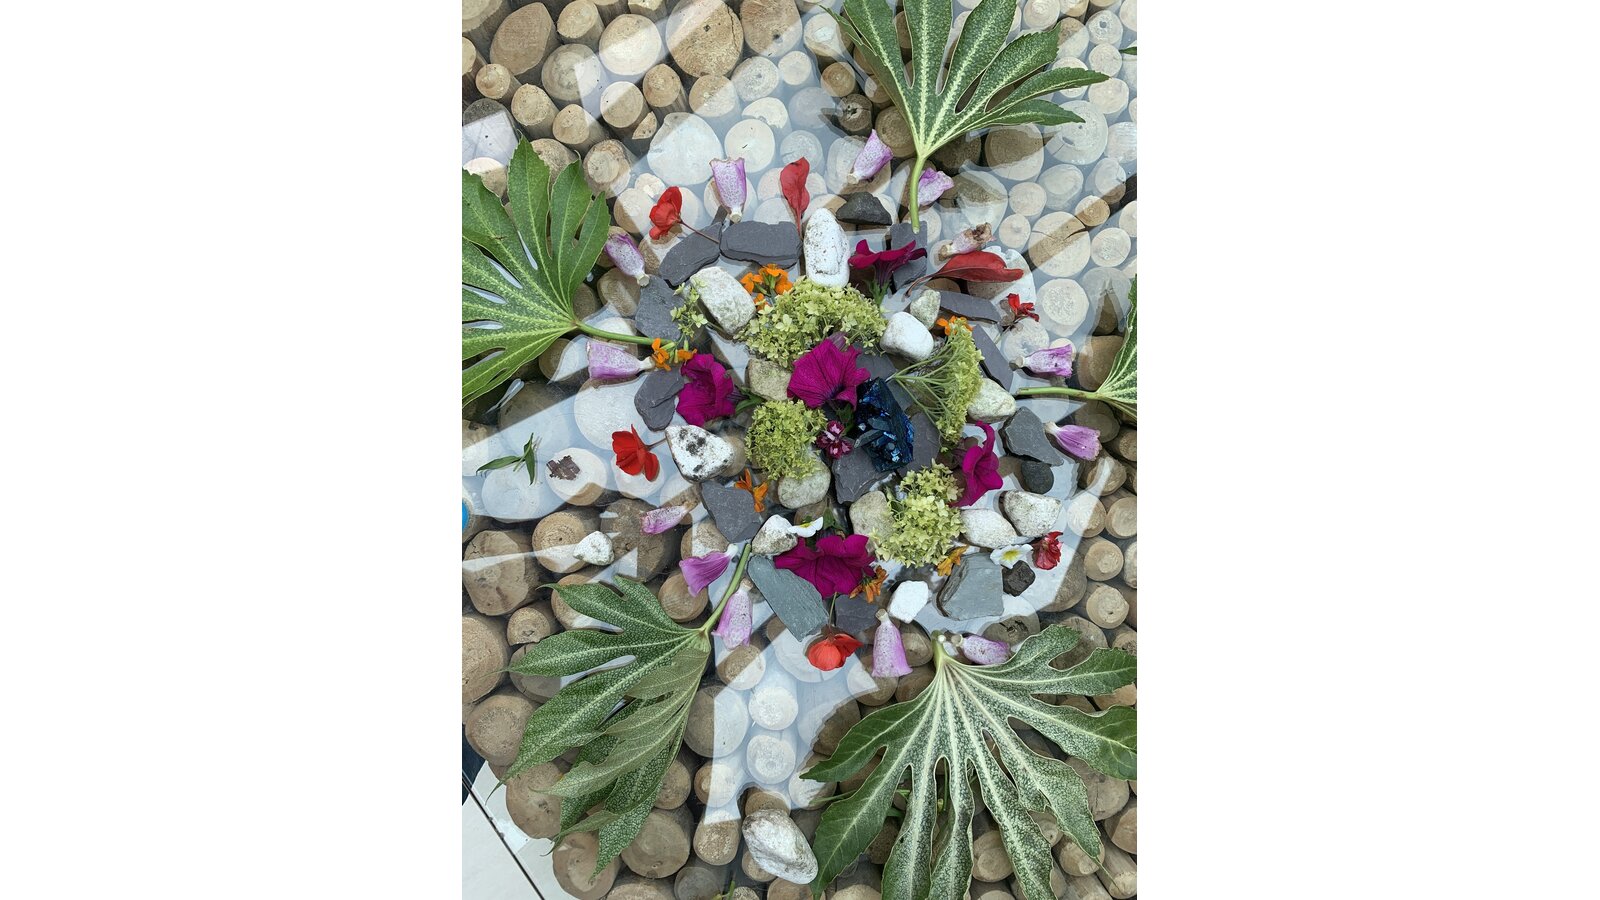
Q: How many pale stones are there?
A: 15